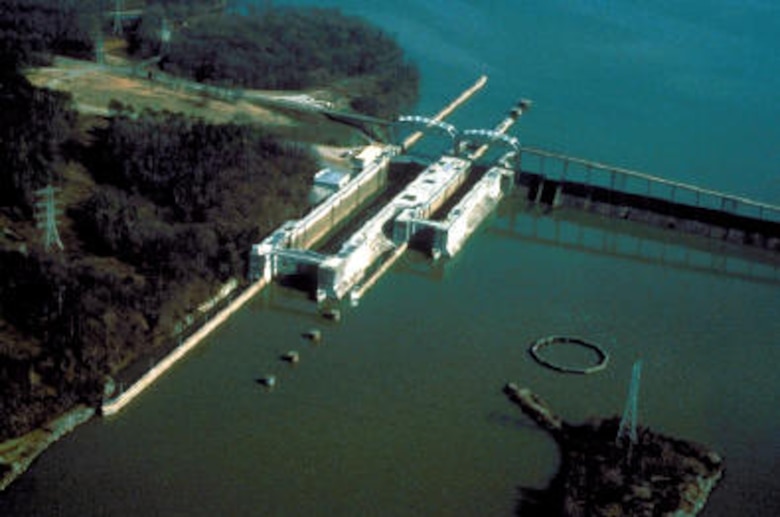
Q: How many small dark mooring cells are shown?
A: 4